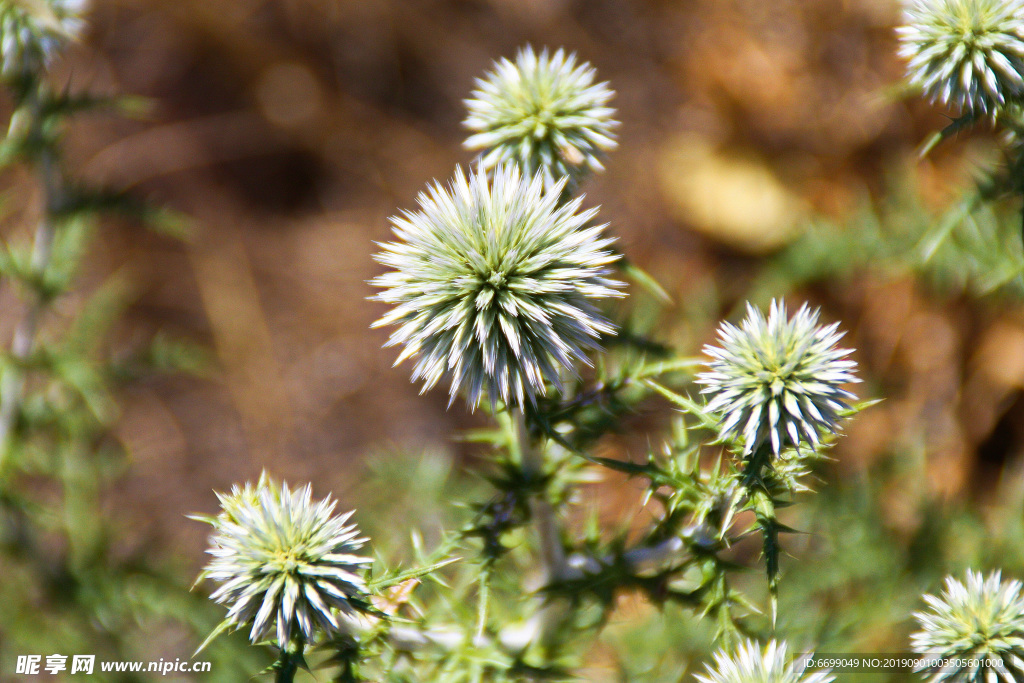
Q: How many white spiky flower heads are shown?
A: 8